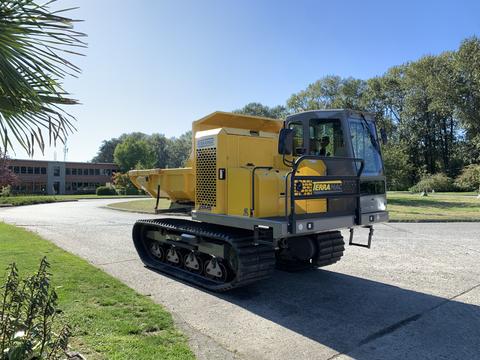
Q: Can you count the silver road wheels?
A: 4